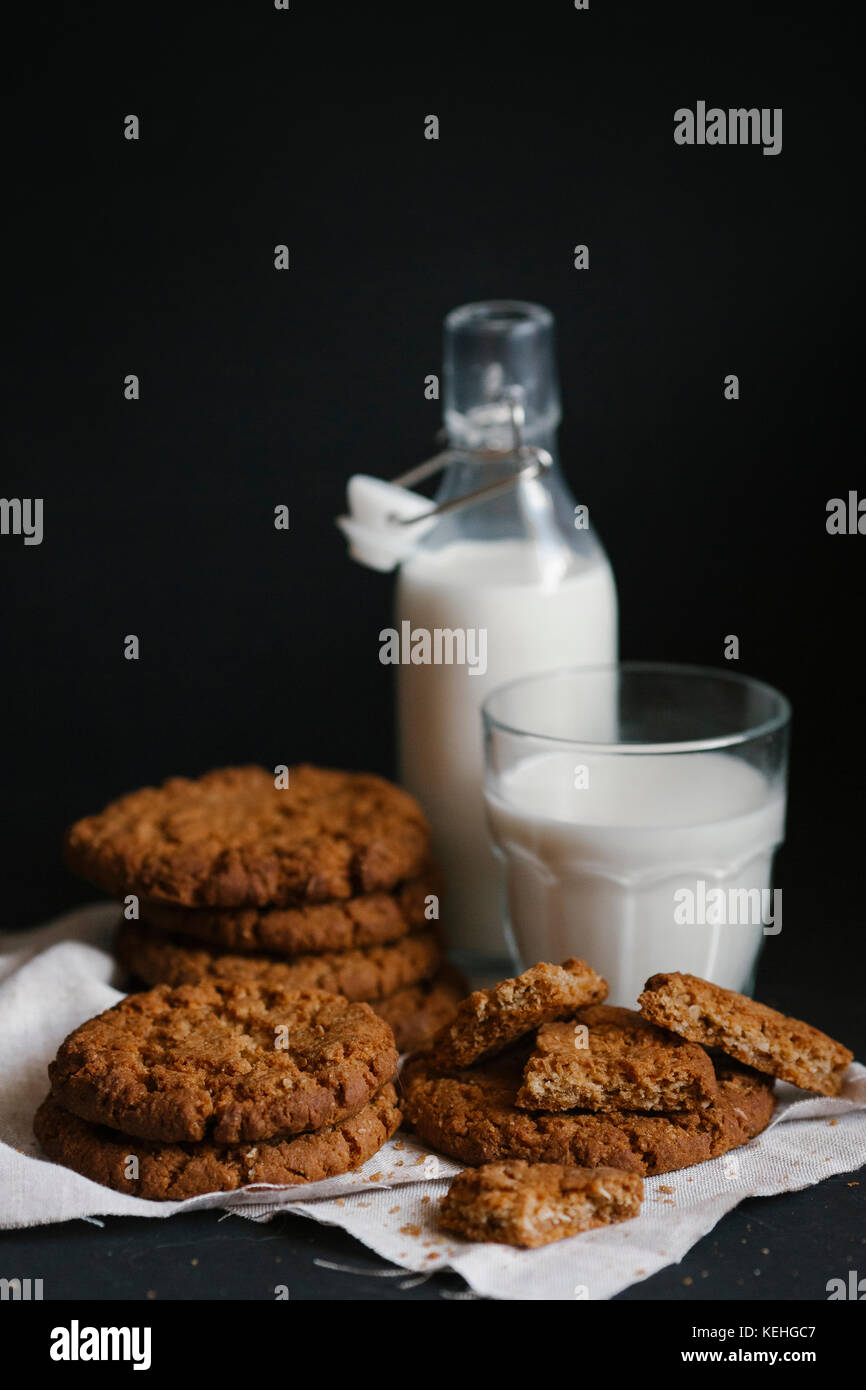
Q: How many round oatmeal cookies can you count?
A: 7